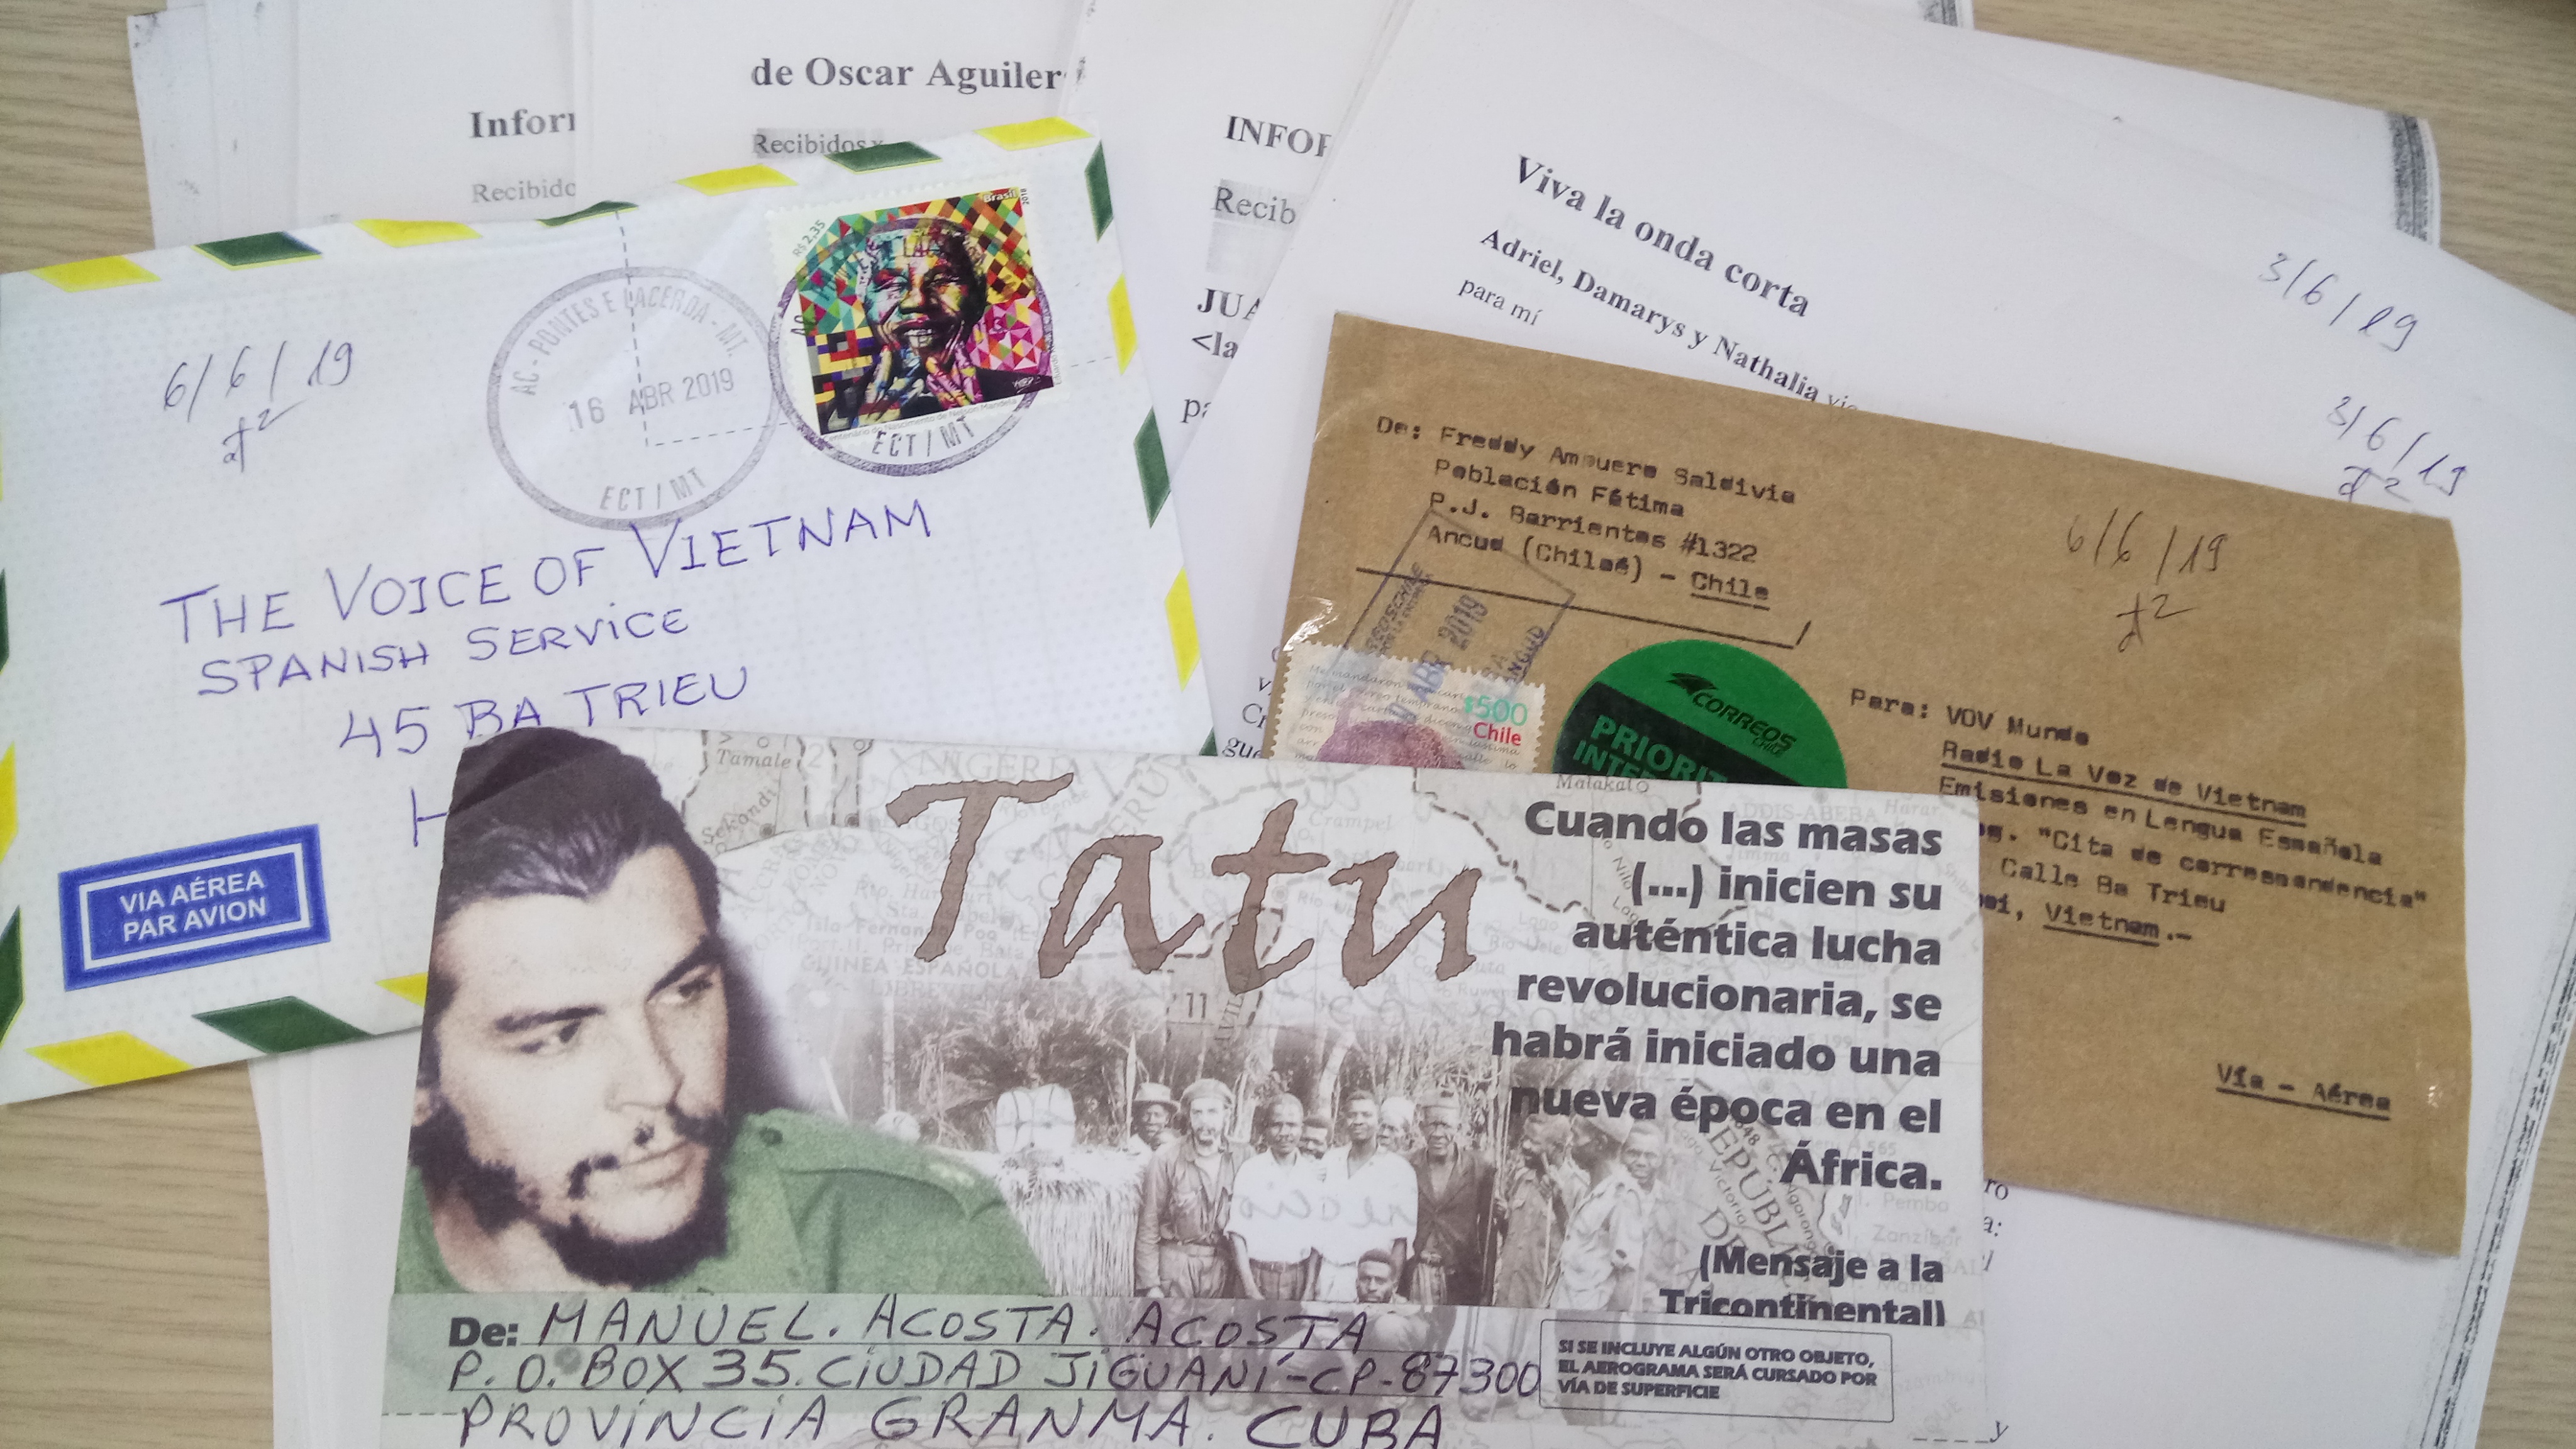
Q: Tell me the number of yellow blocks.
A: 9